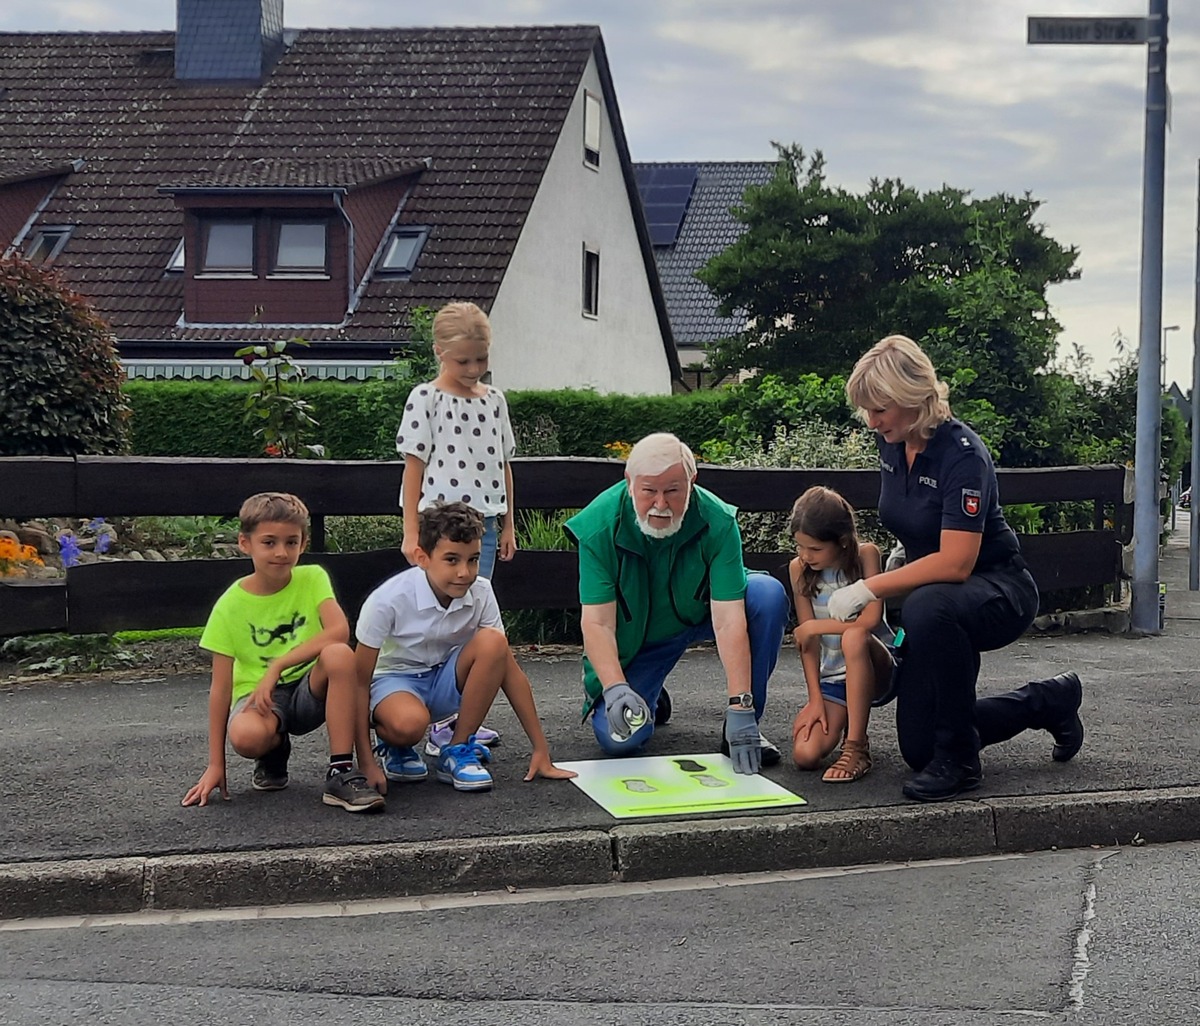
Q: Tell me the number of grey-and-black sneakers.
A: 2